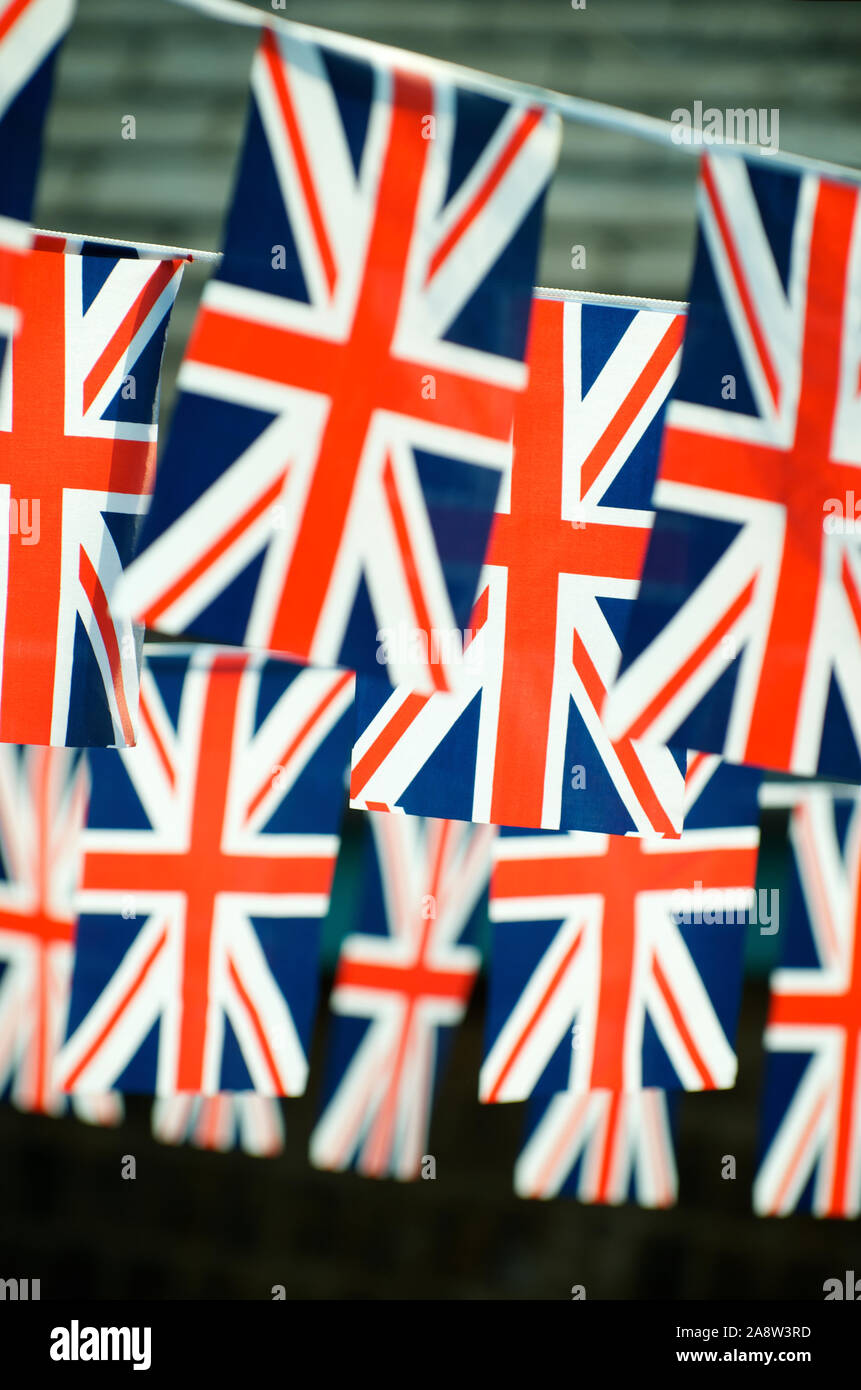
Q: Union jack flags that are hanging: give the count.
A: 12